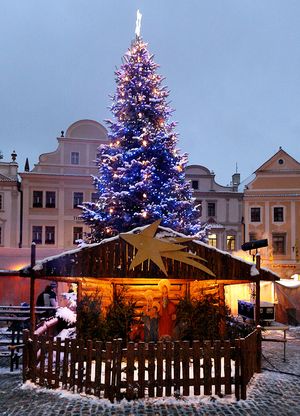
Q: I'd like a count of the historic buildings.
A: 4